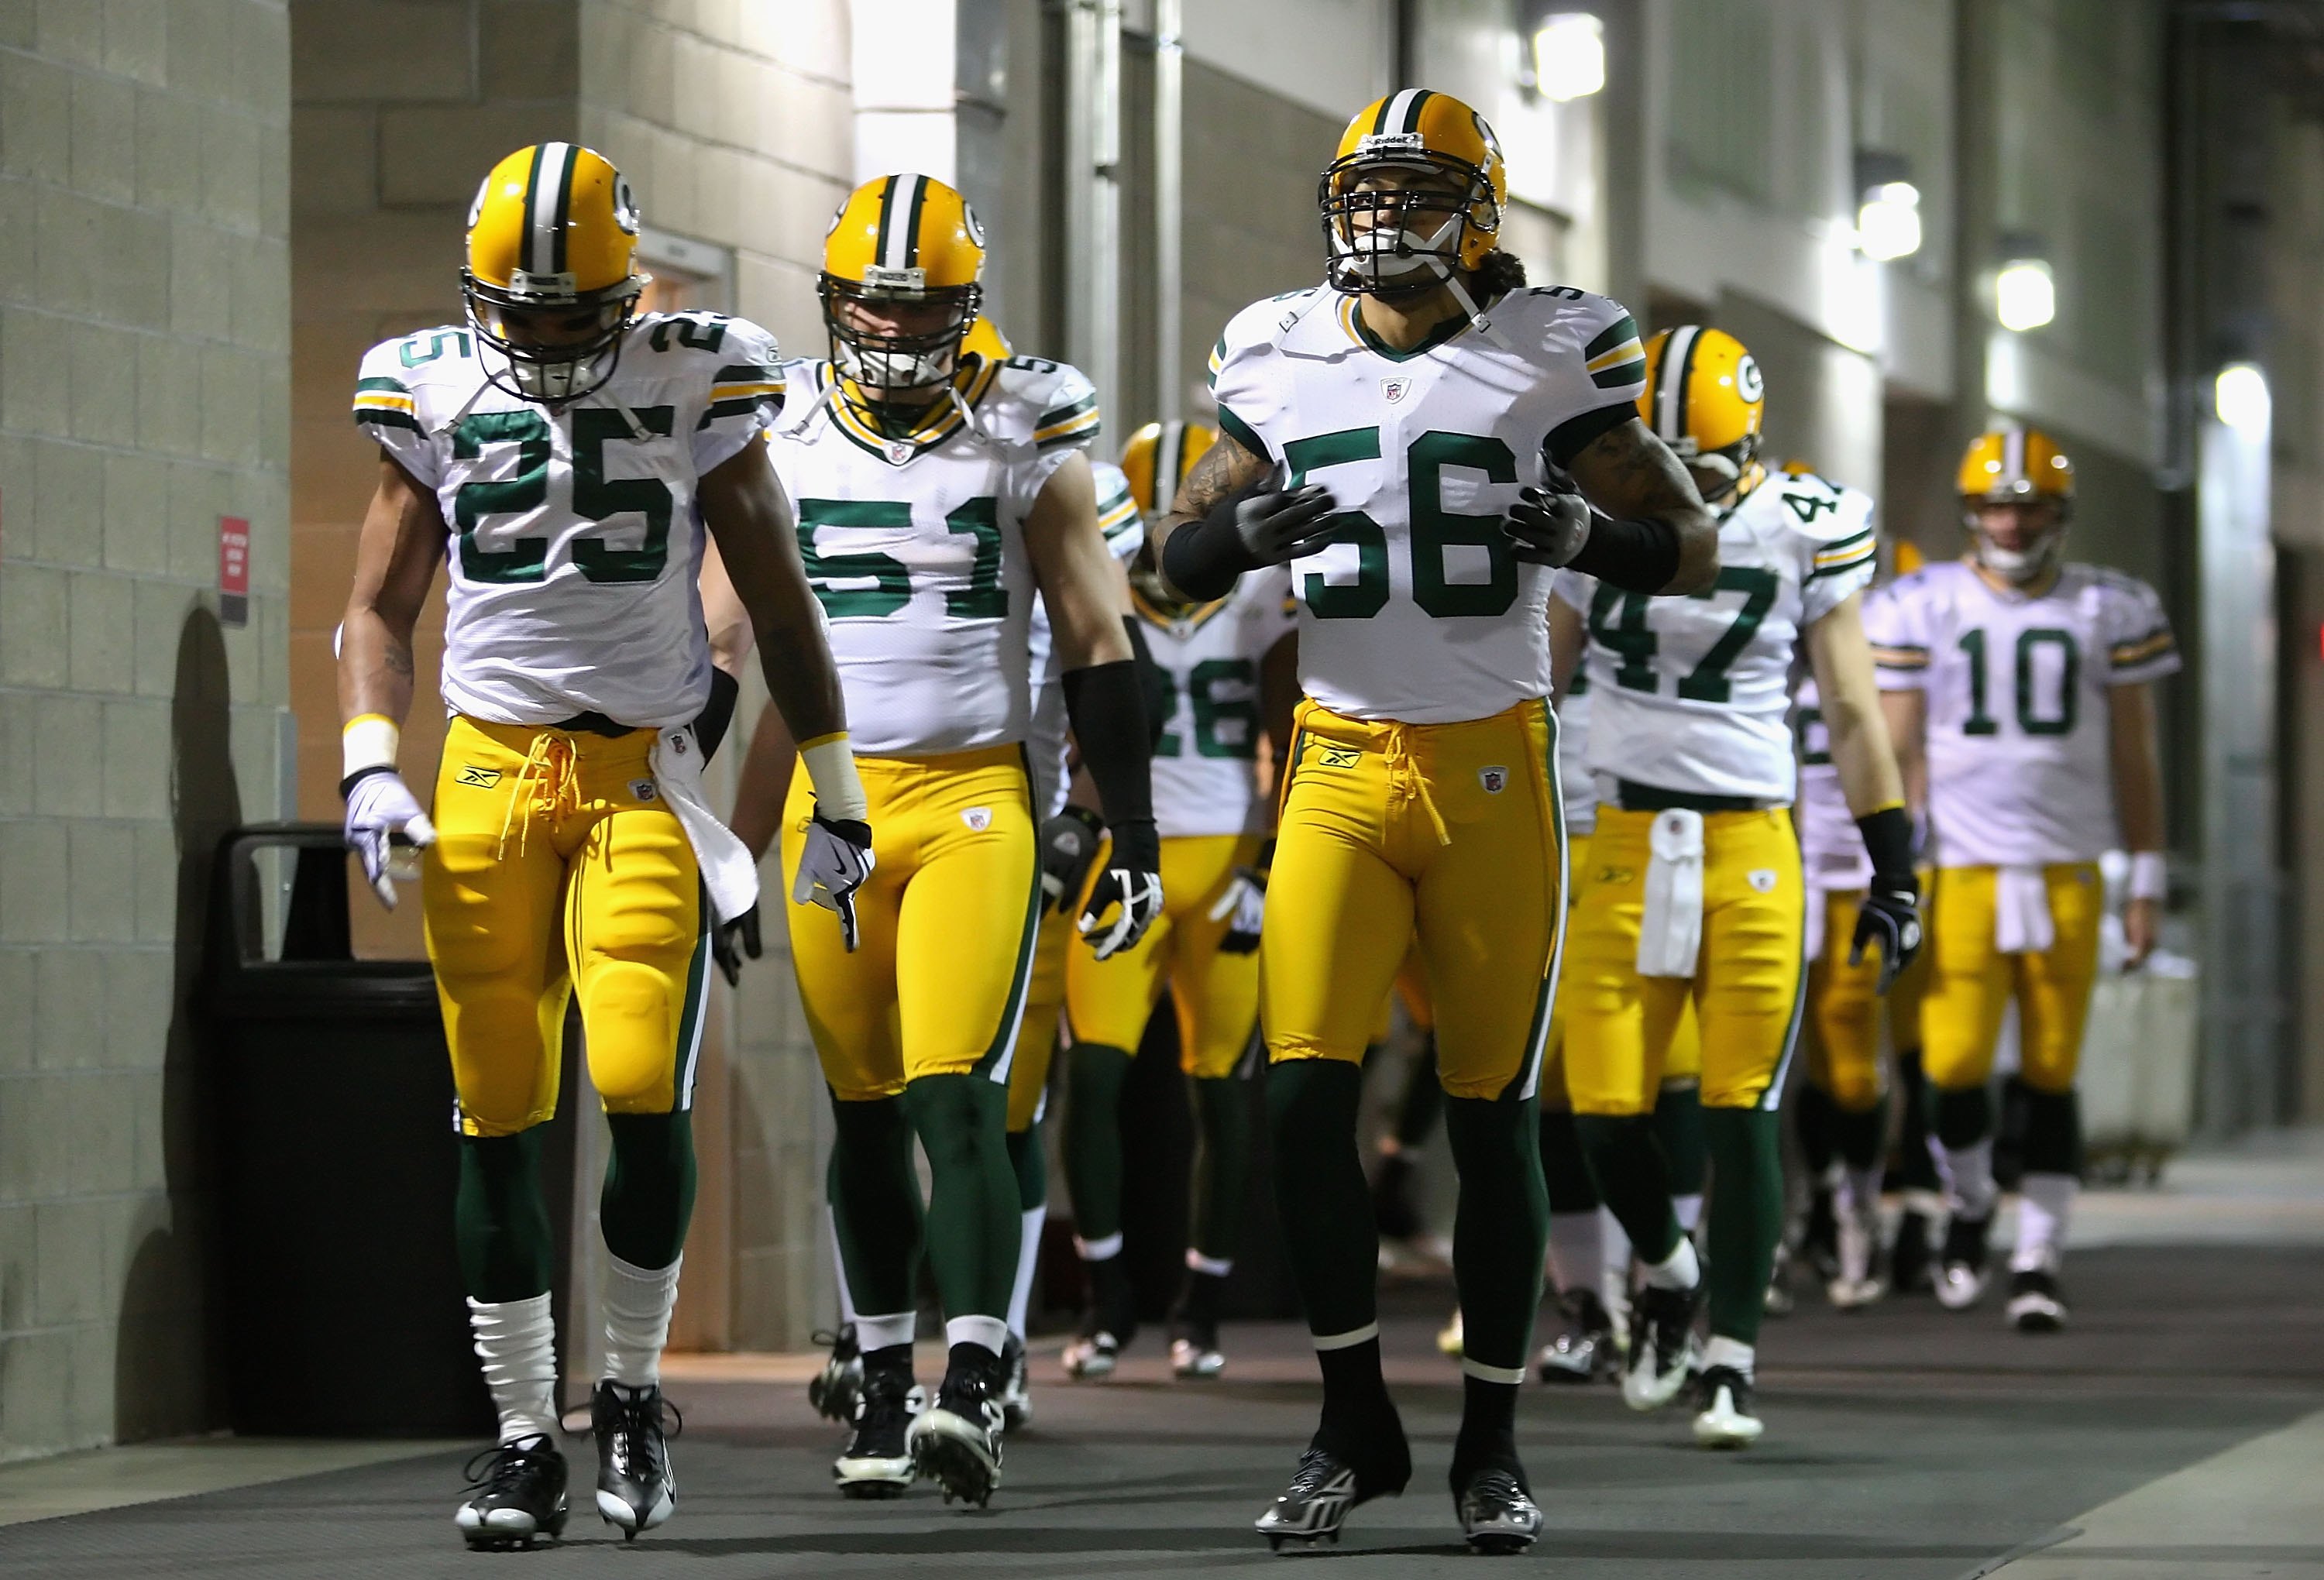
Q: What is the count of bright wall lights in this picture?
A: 4